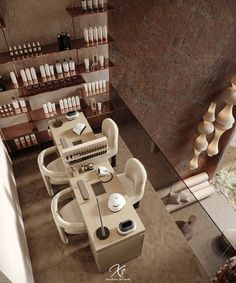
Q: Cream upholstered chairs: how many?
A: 4